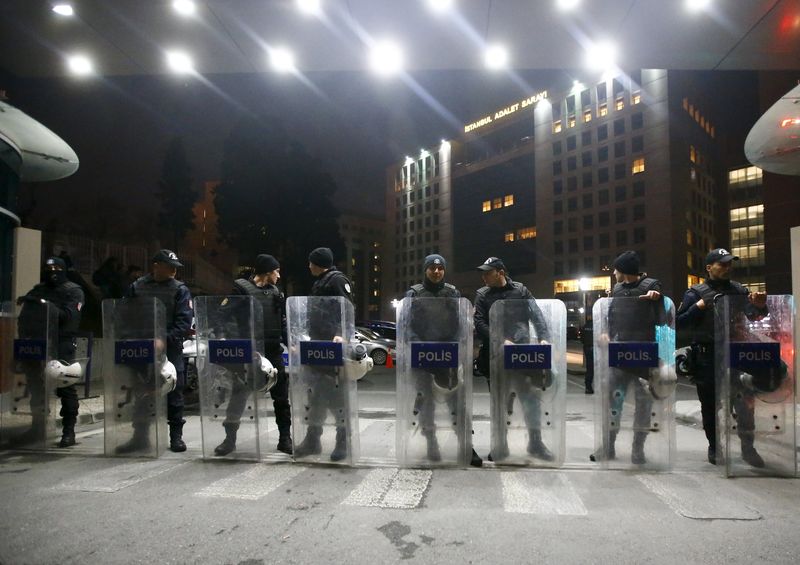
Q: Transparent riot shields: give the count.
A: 8